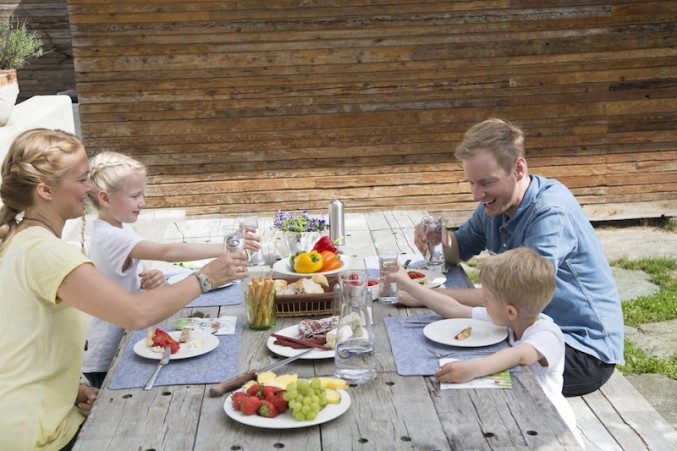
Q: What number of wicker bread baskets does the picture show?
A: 1